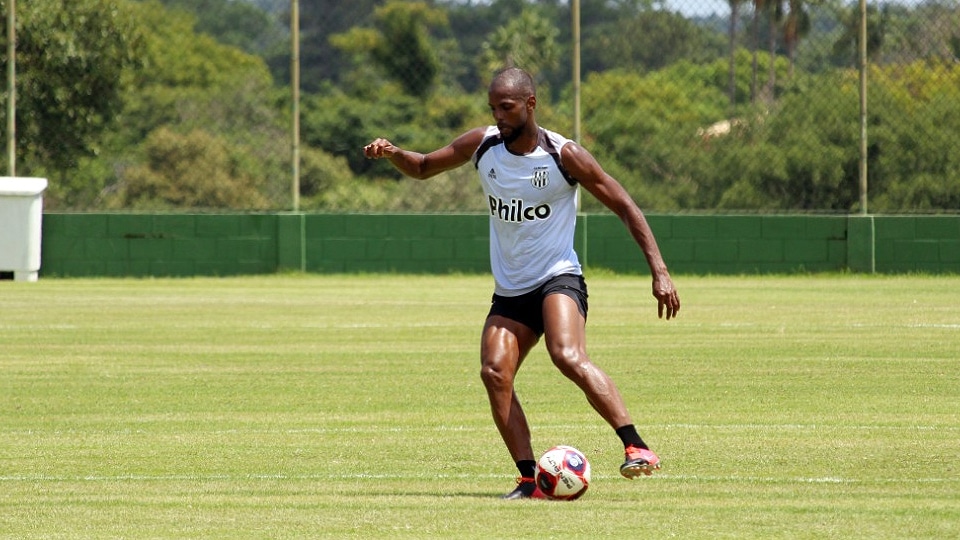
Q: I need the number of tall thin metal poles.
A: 4